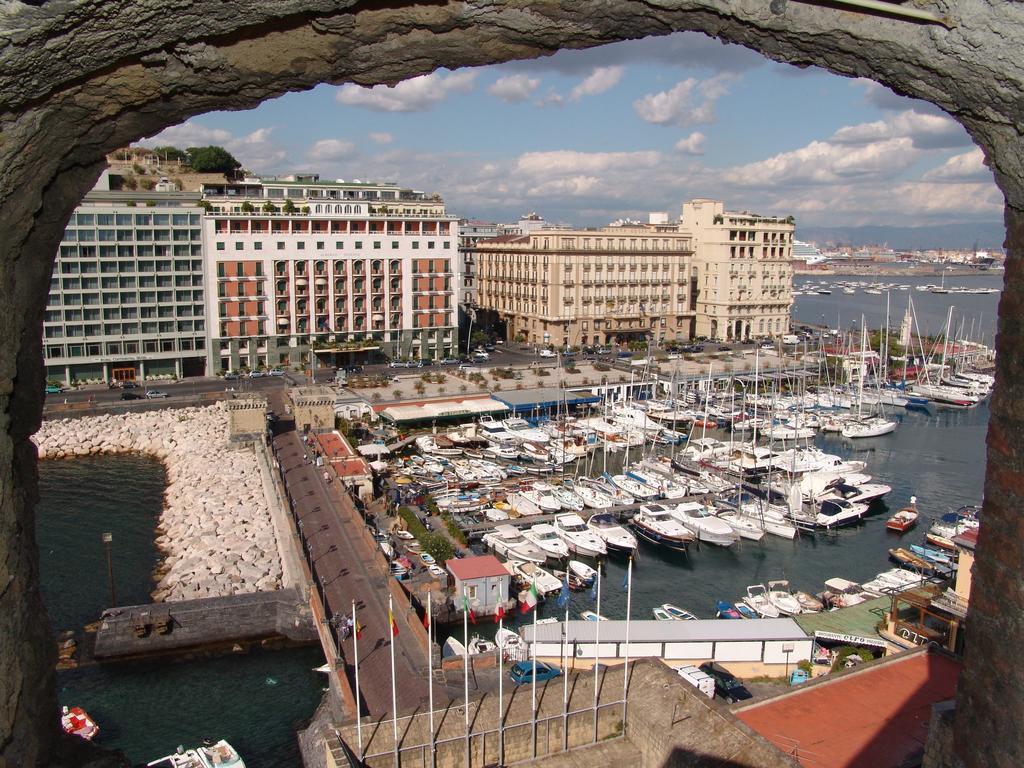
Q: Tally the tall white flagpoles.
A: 9